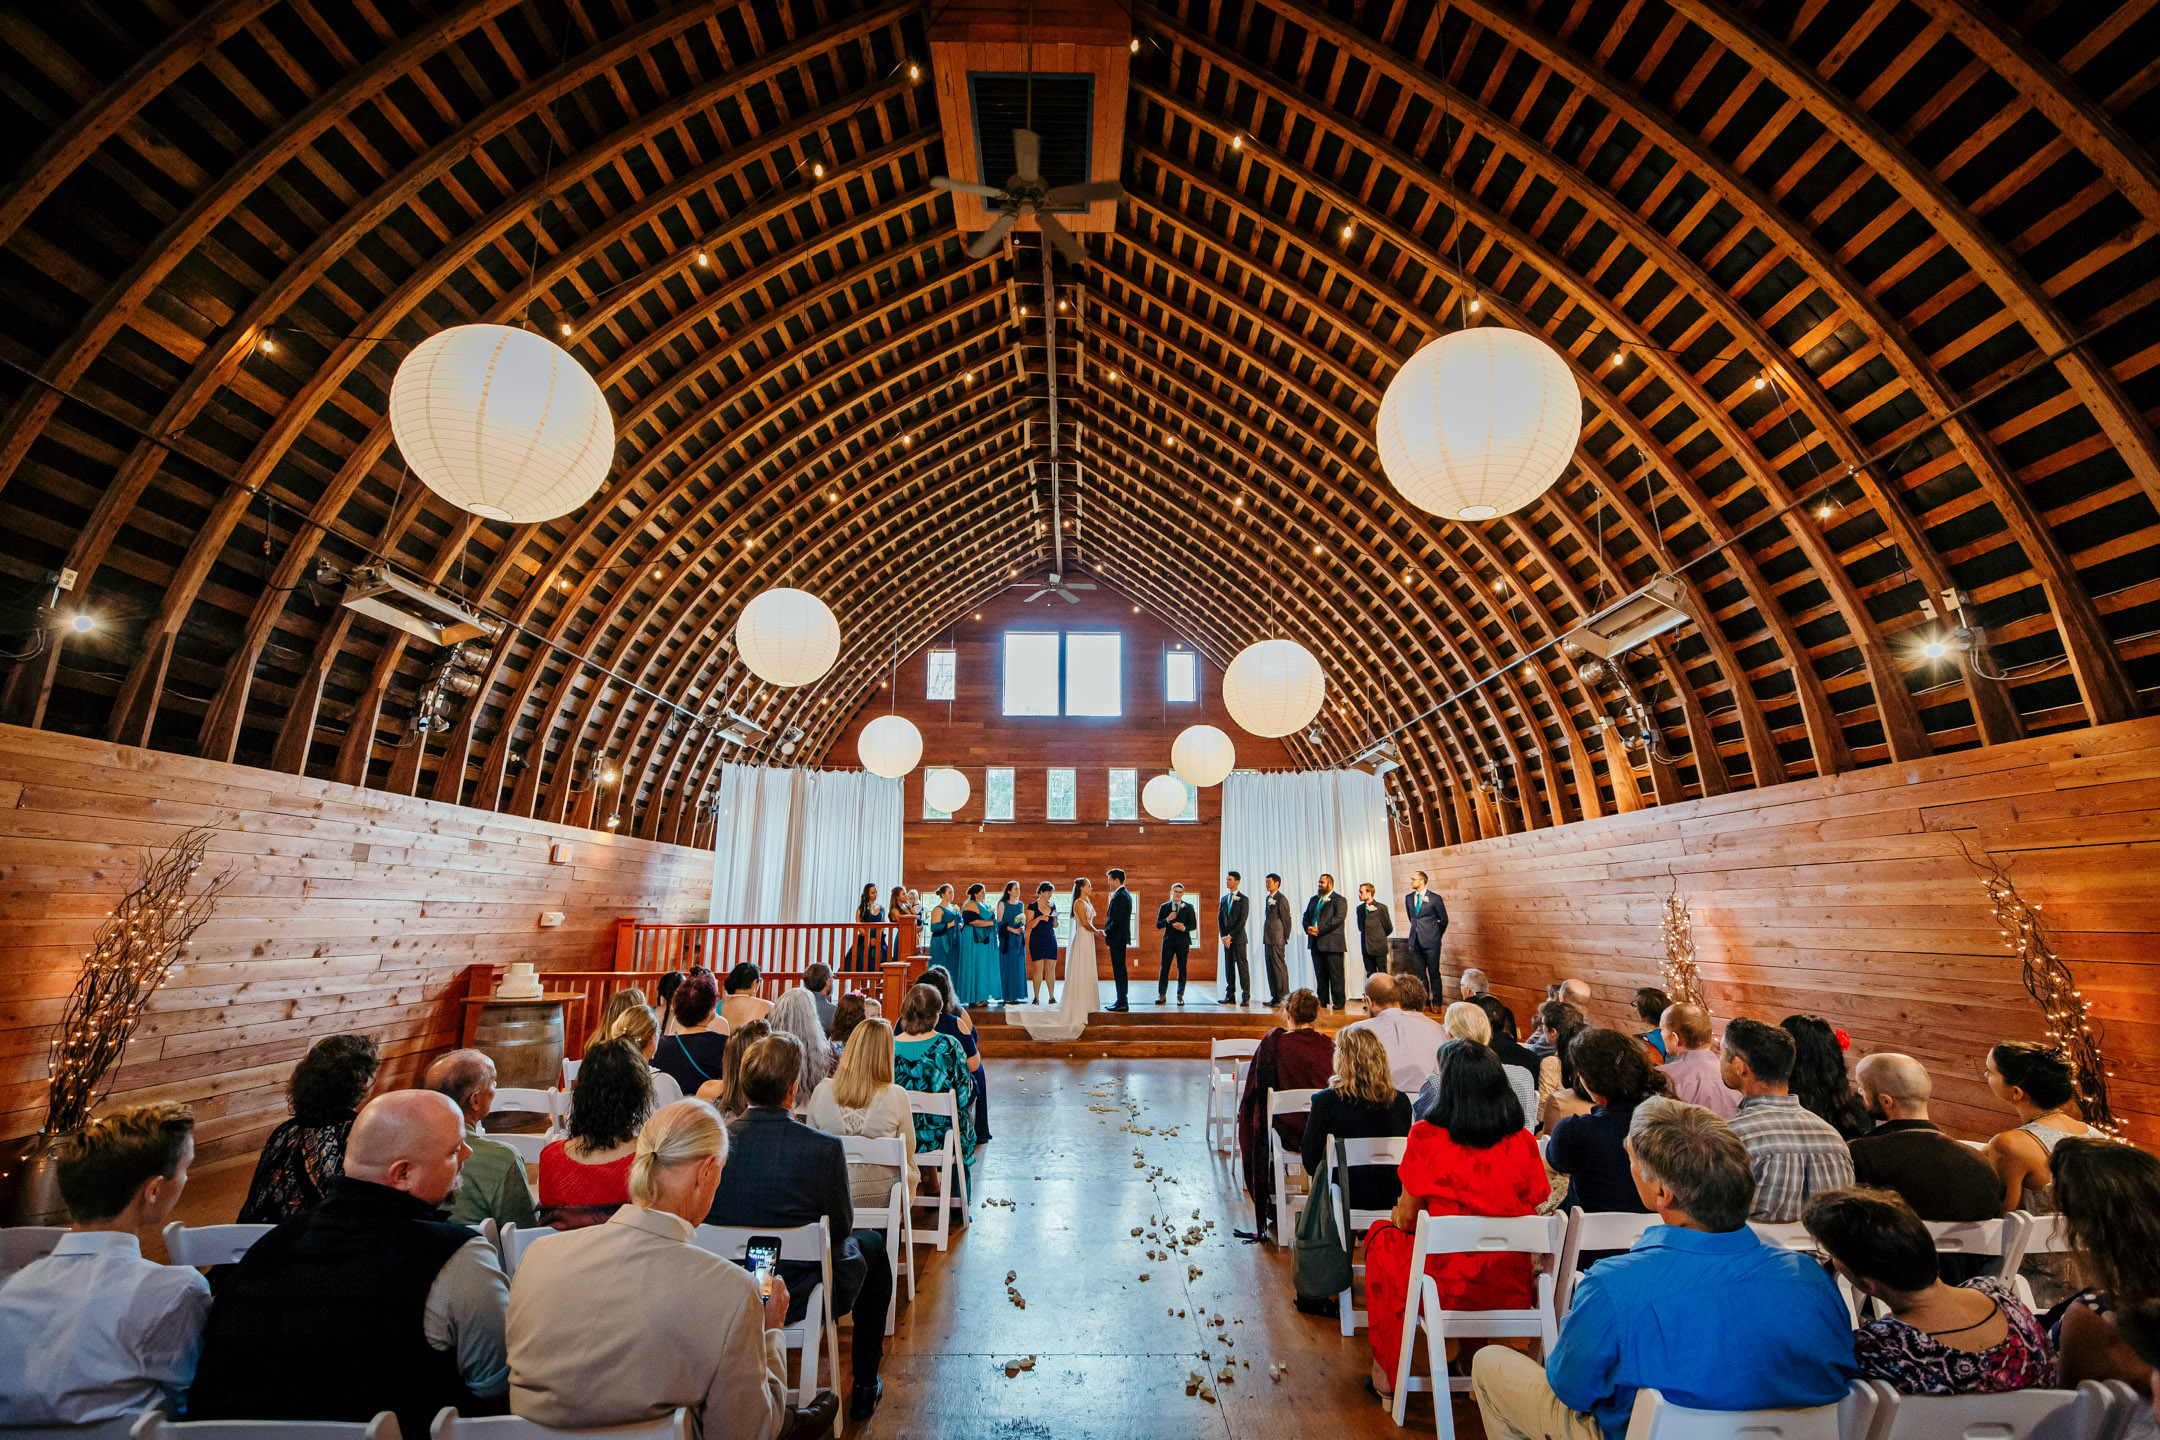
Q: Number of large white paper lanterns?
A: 8